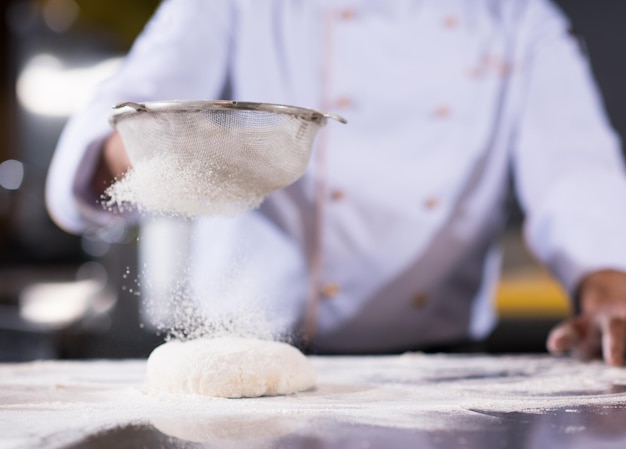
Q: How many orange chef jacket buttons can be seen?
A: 8